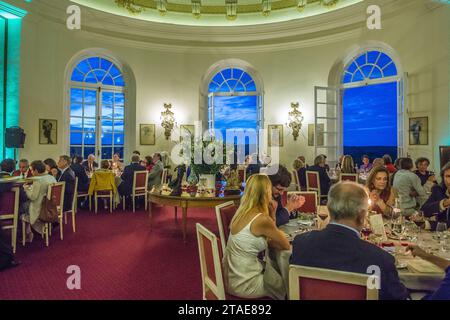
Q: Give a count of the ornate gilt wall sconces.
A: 2